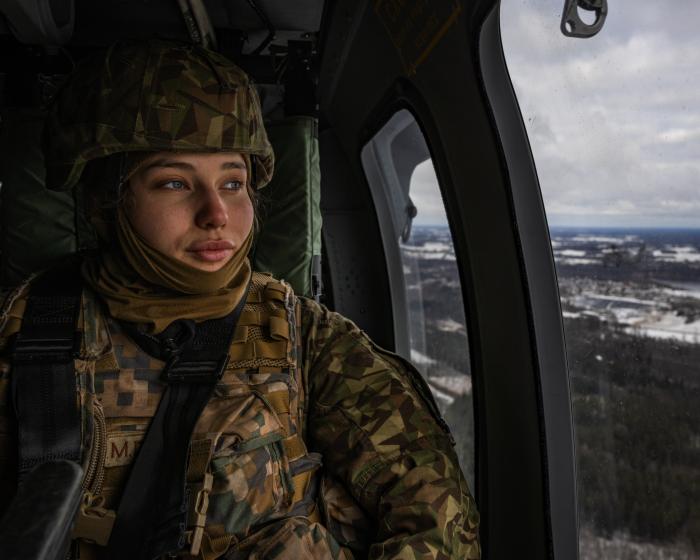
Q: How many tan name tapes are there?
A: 1